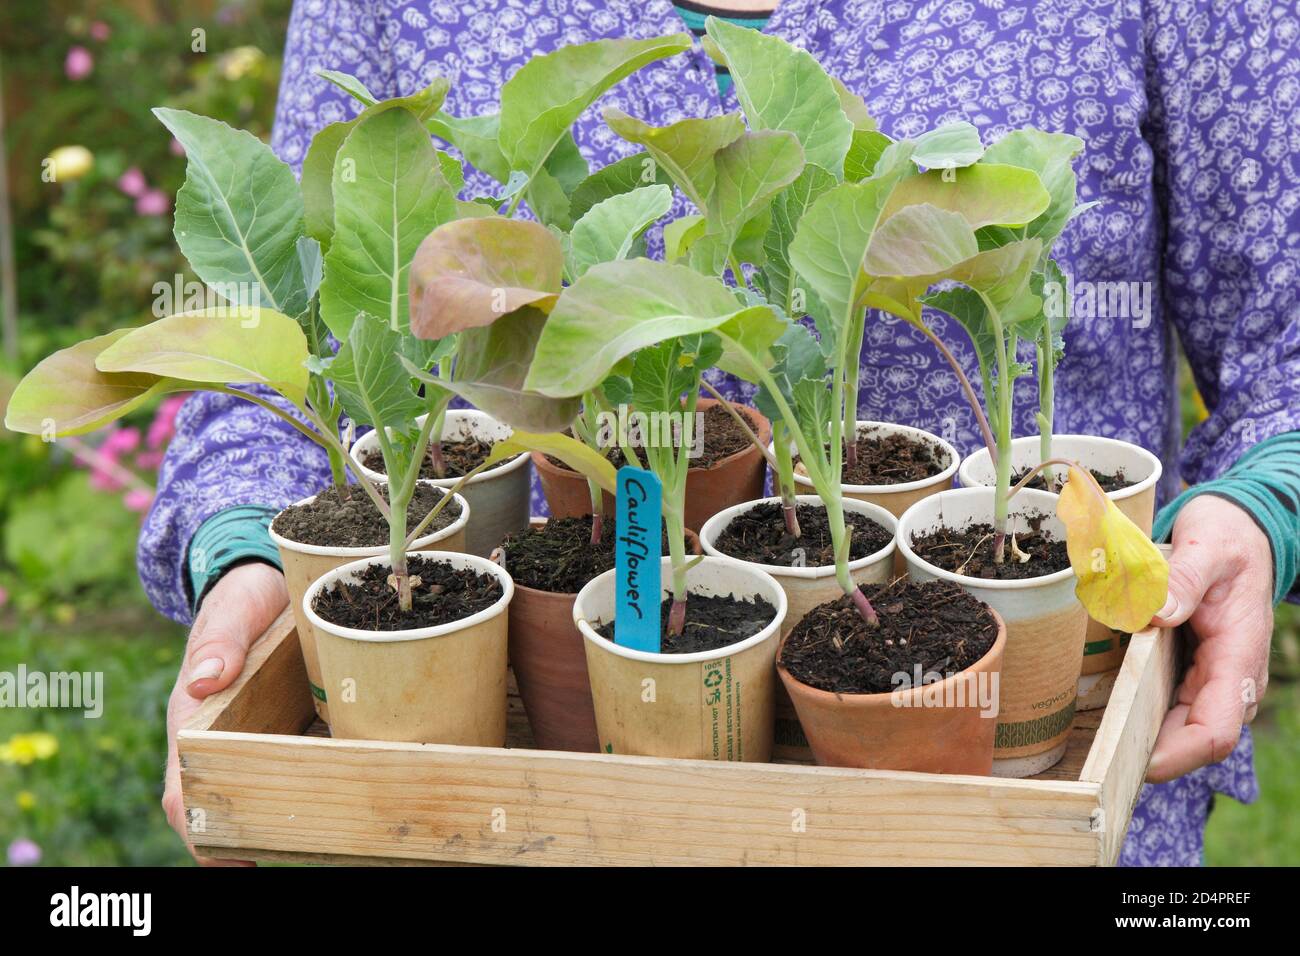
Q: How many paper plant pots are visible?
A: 8